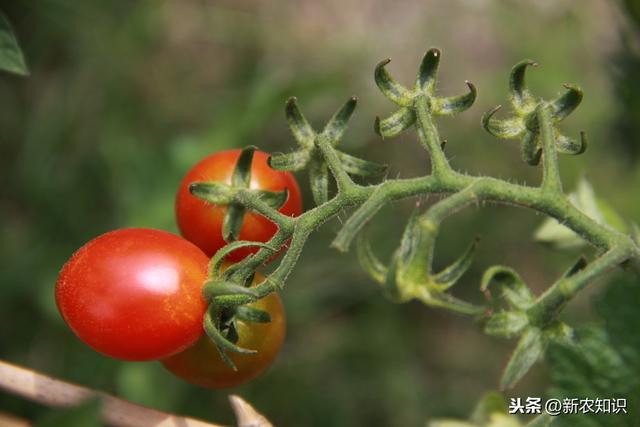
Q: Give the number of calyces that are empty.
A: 5